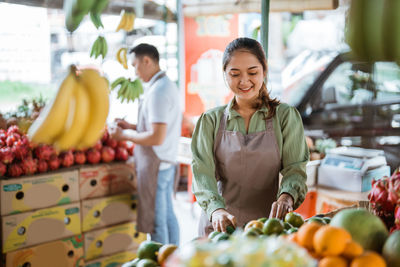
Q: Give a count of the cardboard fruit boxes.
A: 7